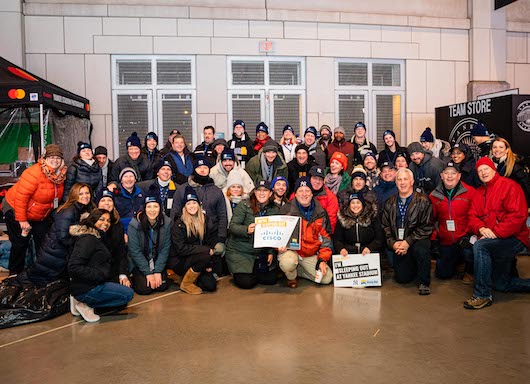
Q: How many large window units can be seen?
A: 3